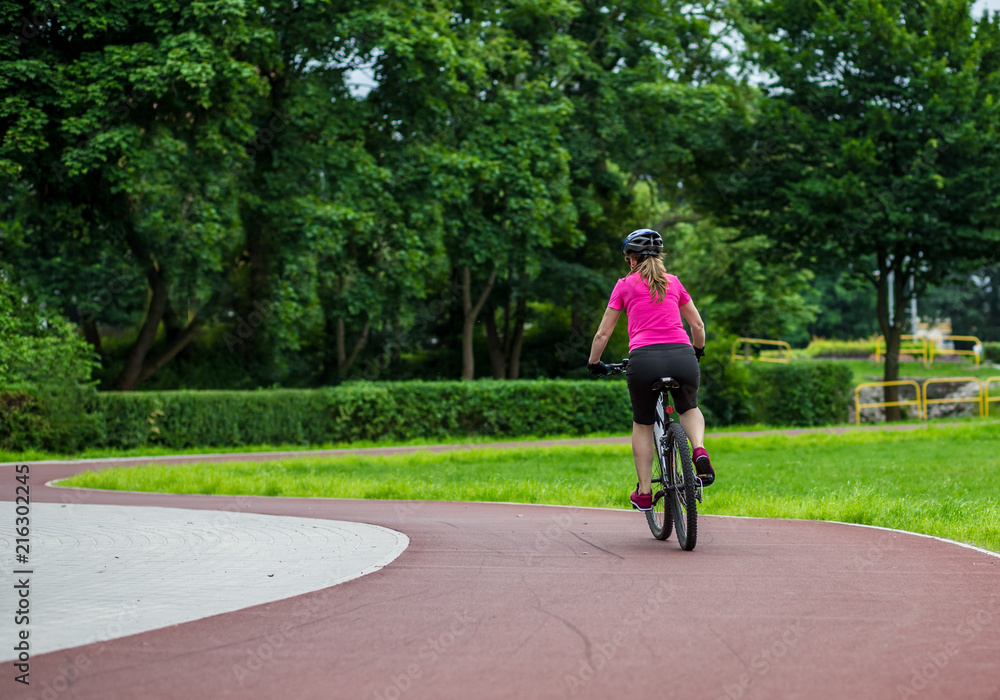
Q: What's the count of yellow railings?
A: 6